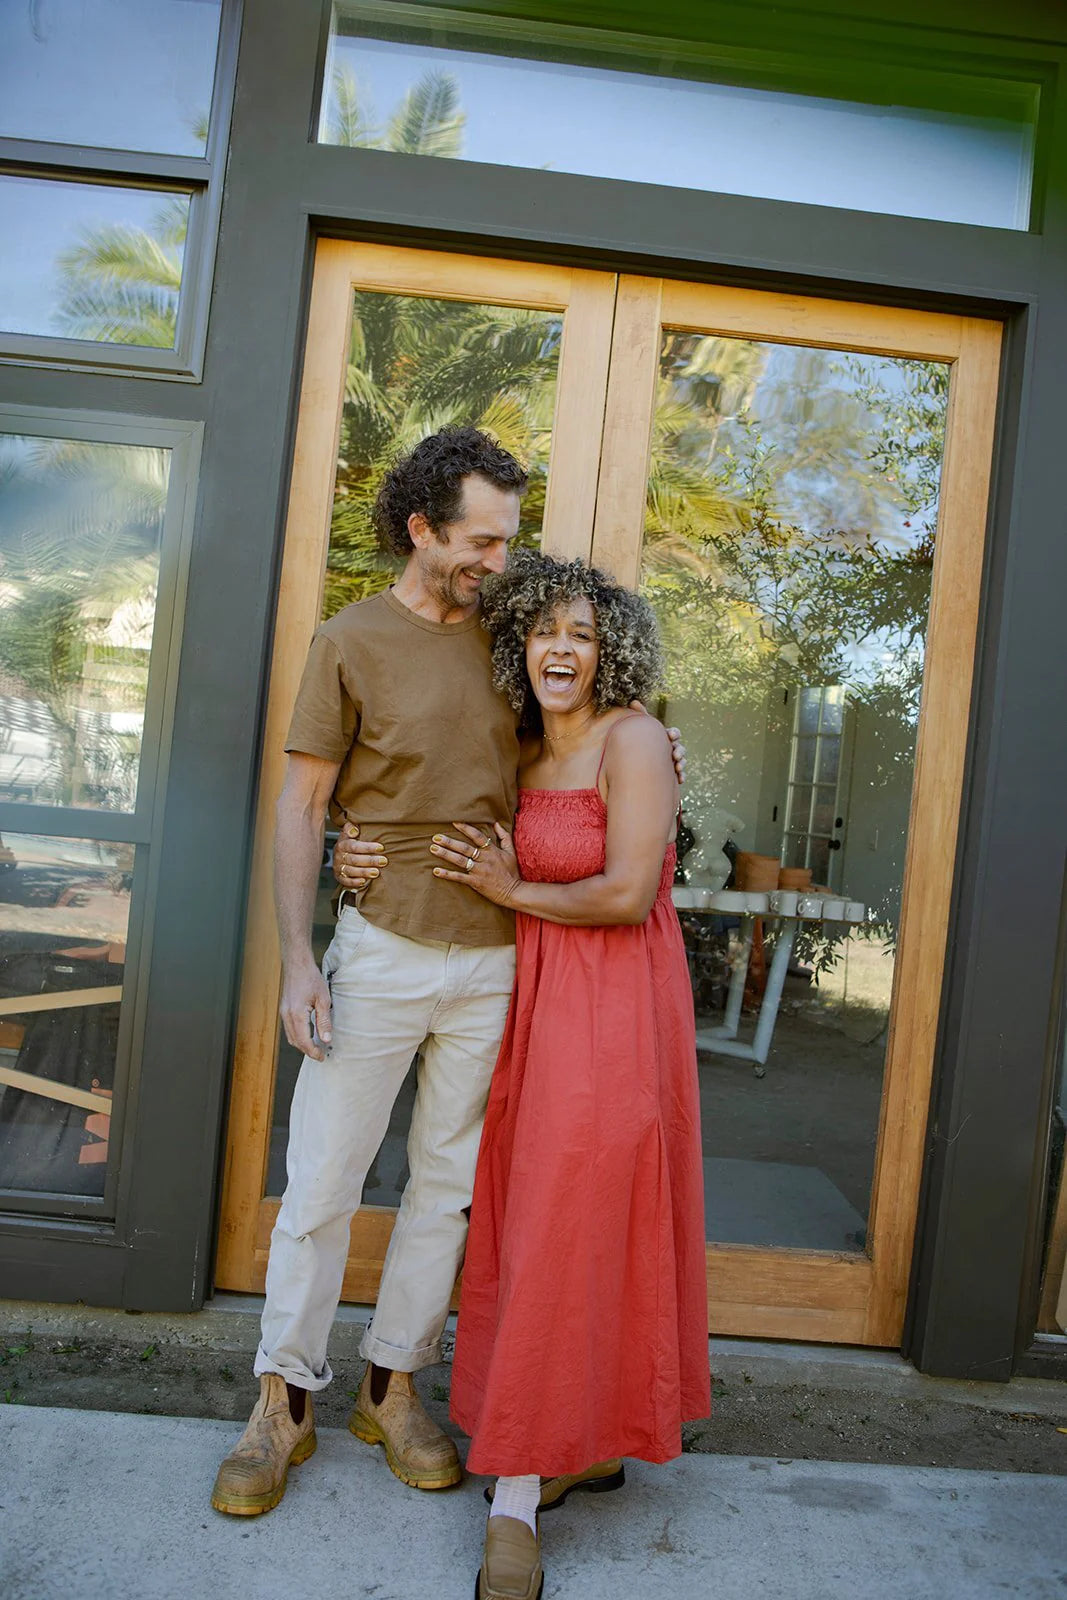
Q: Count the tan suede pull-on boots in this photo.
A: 2